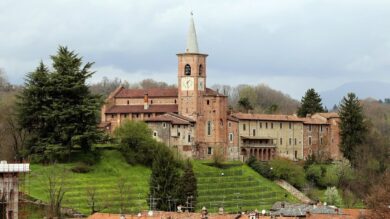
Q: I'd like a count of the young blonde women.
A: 0